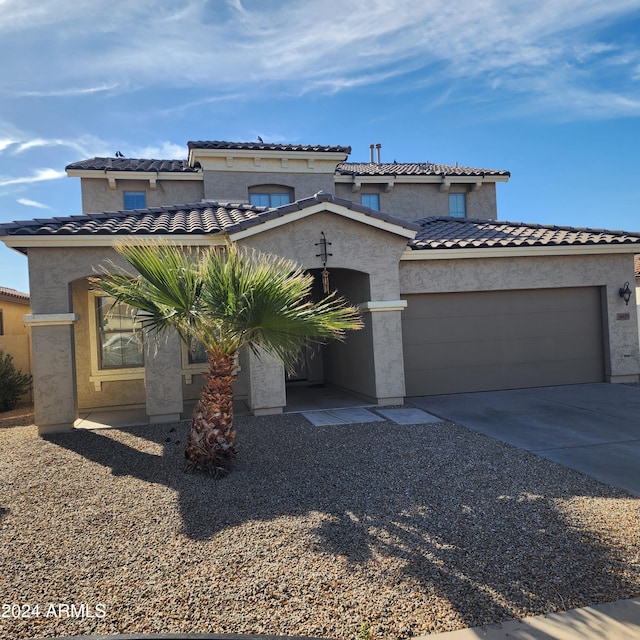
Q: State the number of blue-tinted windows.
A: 4